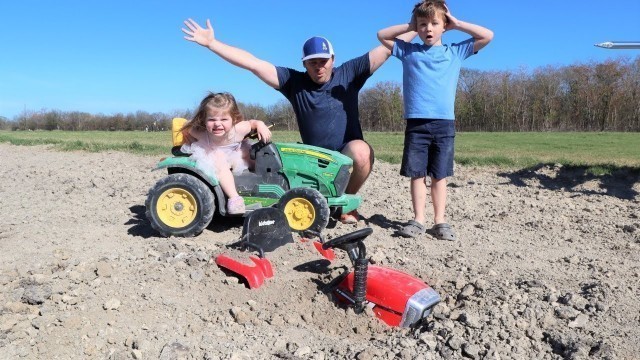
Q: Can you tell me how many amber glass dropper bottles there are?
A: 0